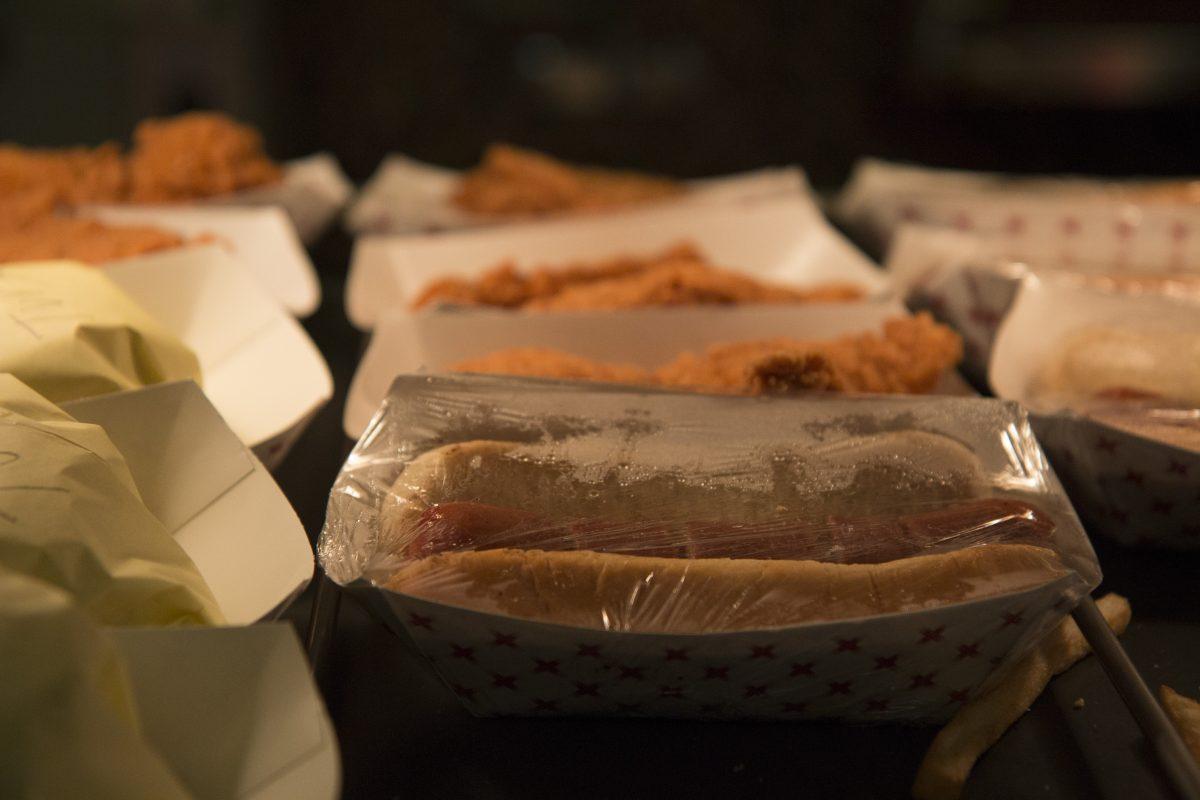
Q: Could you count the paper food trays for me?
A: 12